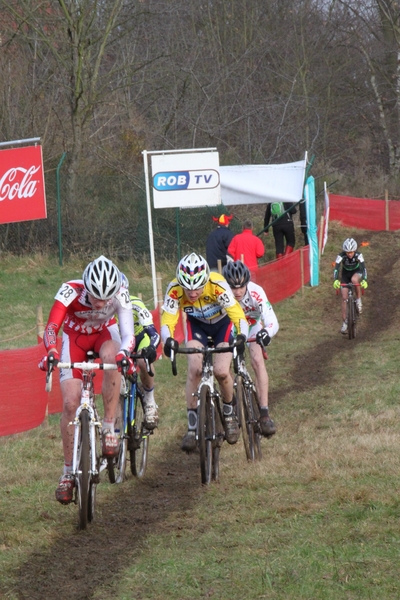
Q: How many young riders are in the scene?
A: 5